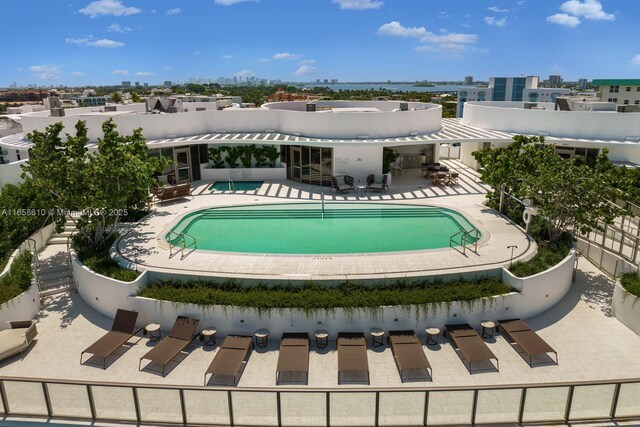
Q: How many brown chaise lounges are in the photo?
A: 8